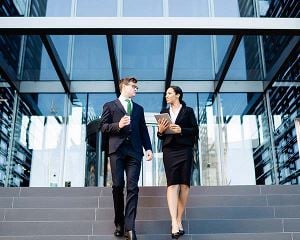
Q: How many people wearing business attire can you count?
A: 2